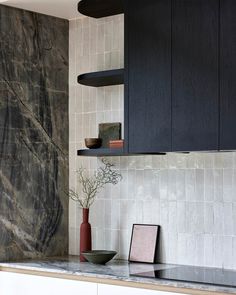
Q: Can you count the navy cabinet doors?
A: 3